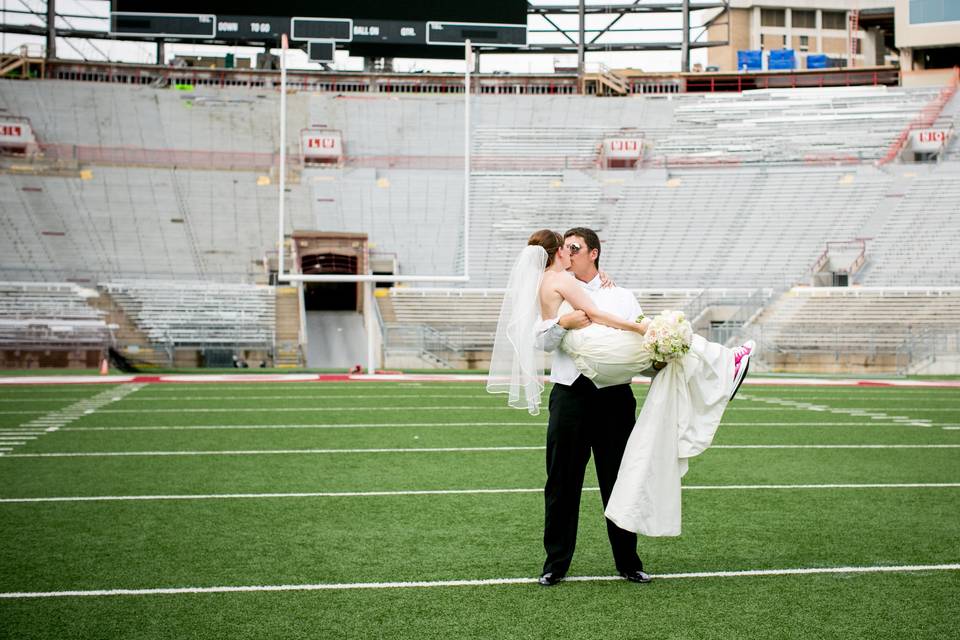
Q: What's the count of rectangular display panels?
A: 4